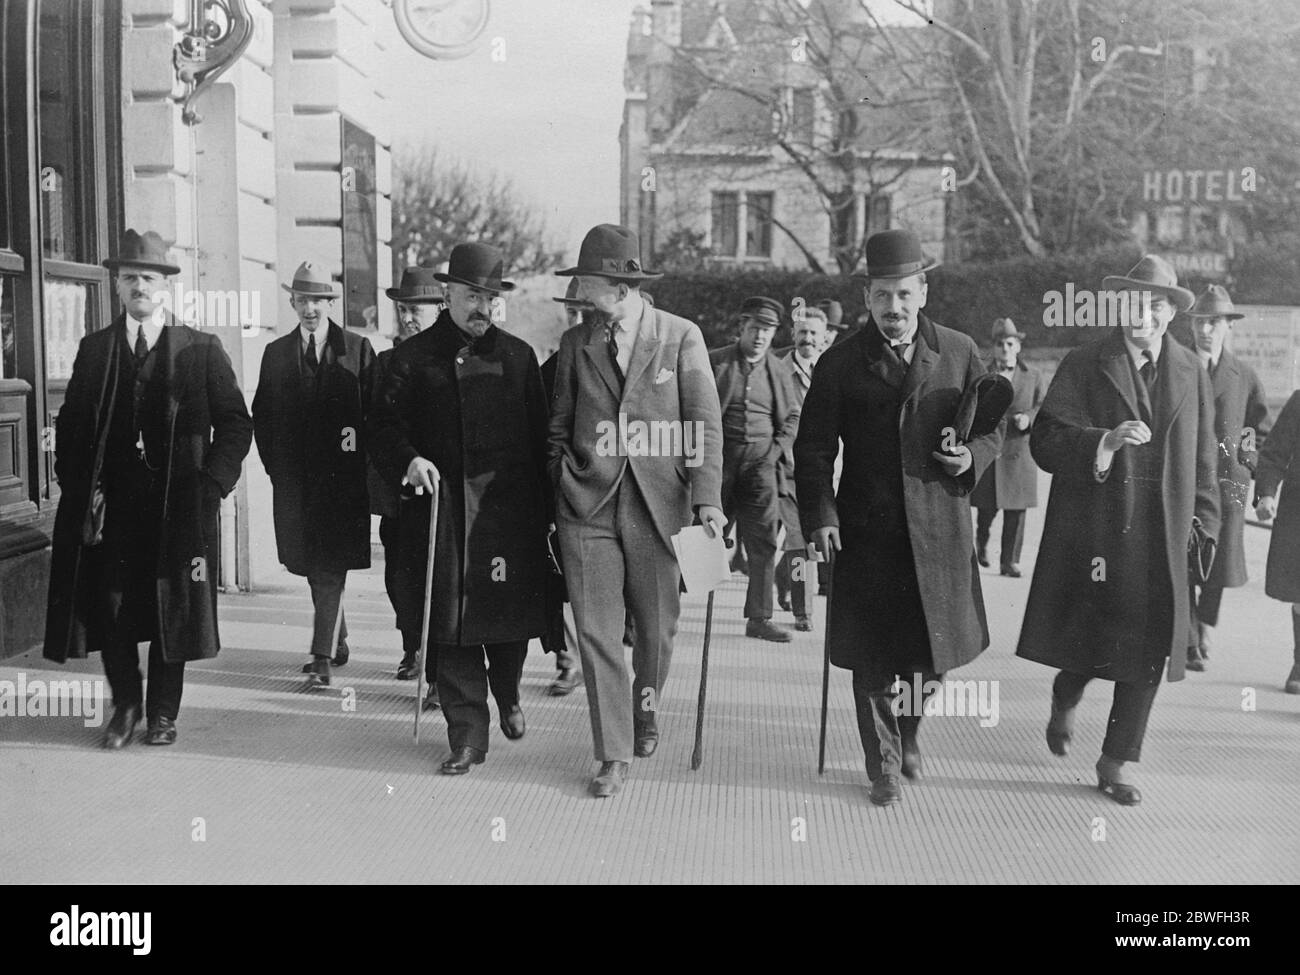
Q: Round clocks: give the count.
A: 1